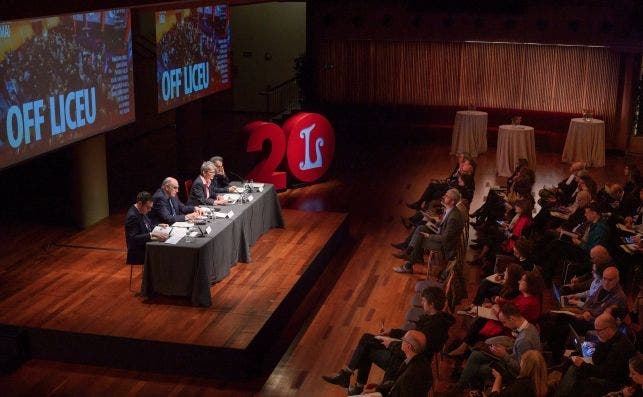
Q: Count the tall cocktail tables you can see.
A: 3